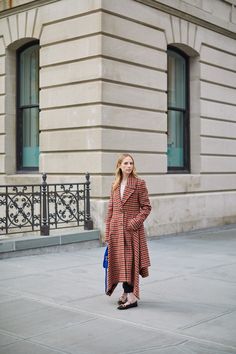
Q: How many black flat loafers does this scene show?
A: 2